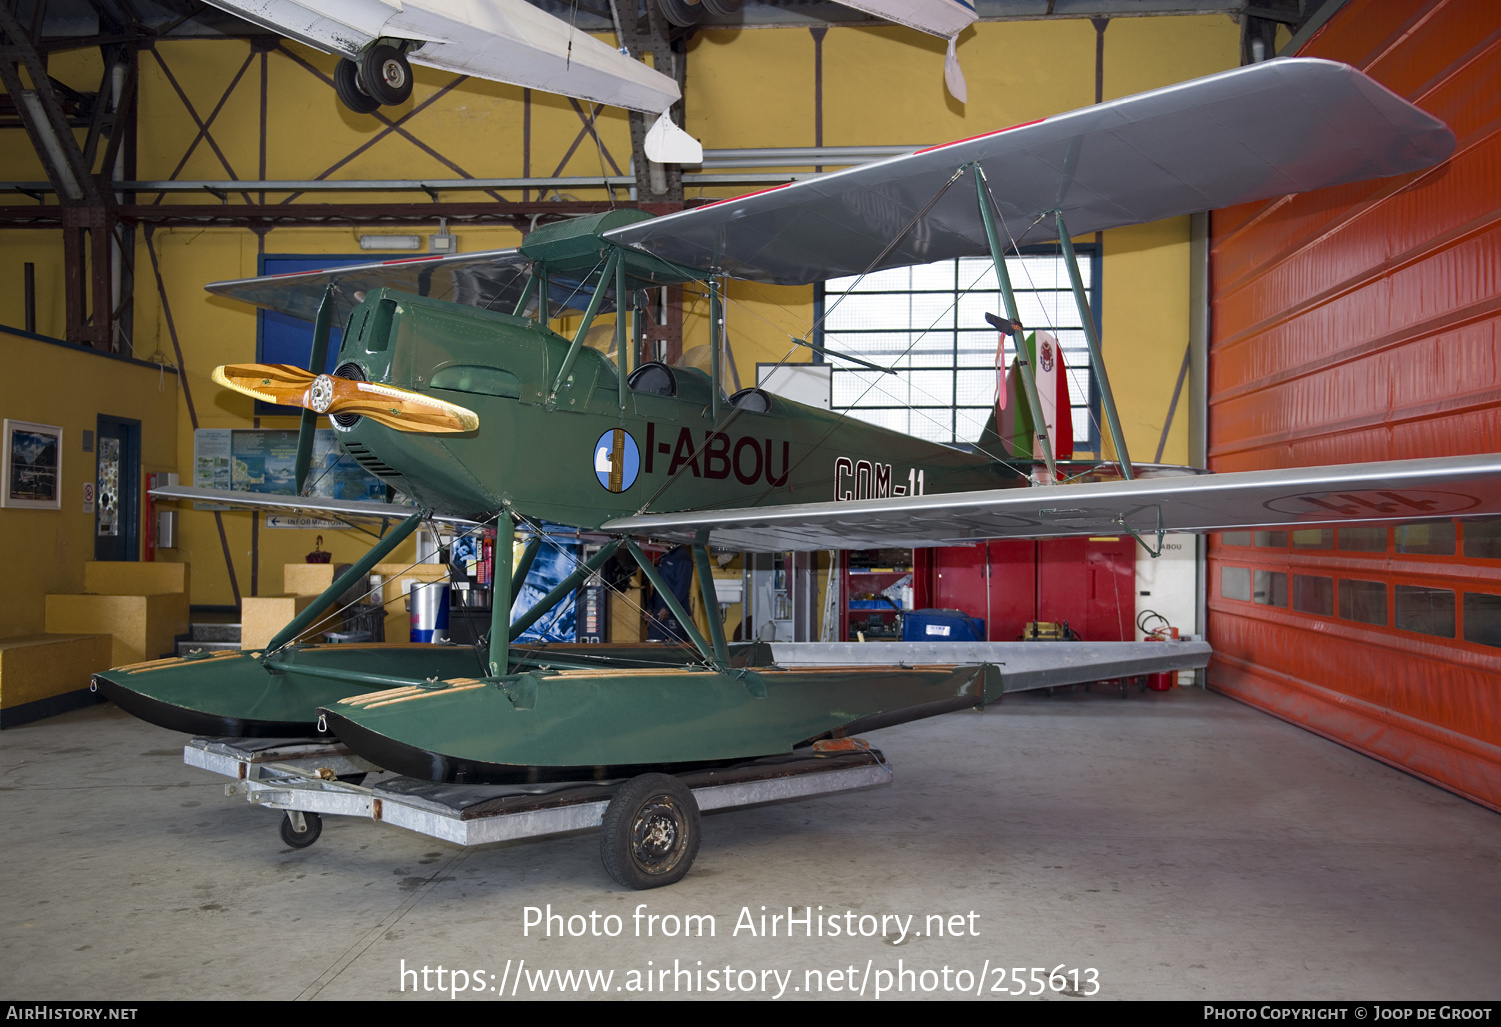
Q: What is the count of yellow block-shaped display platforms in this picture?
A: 5